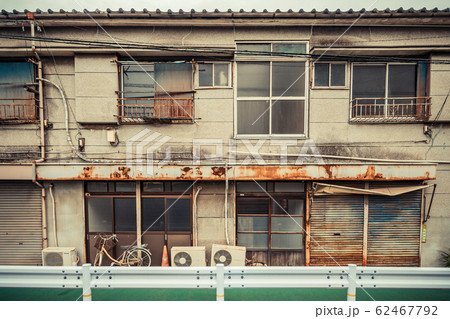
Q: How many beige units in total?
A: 3